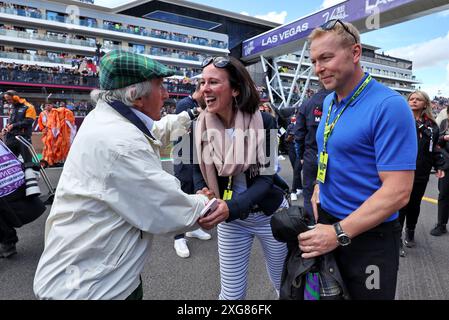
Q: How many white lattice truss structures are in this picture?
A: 1